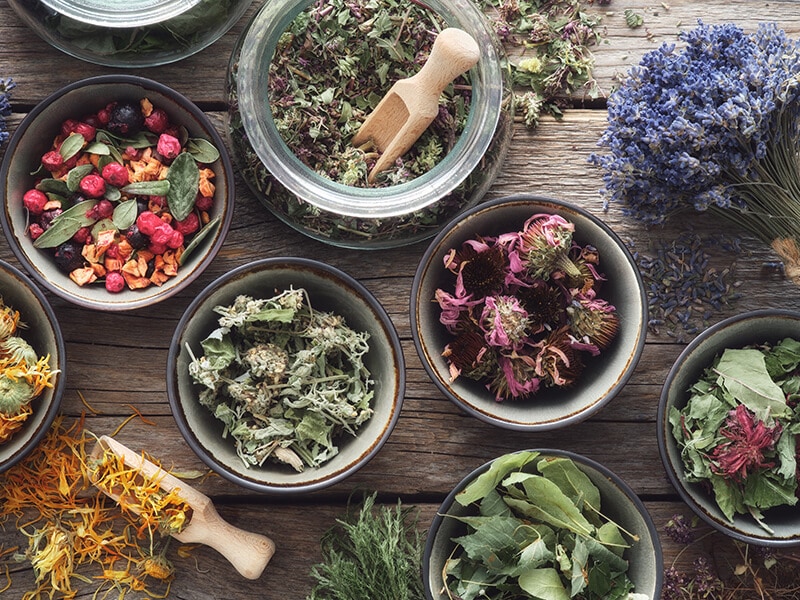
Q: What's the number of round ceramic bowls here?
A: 6